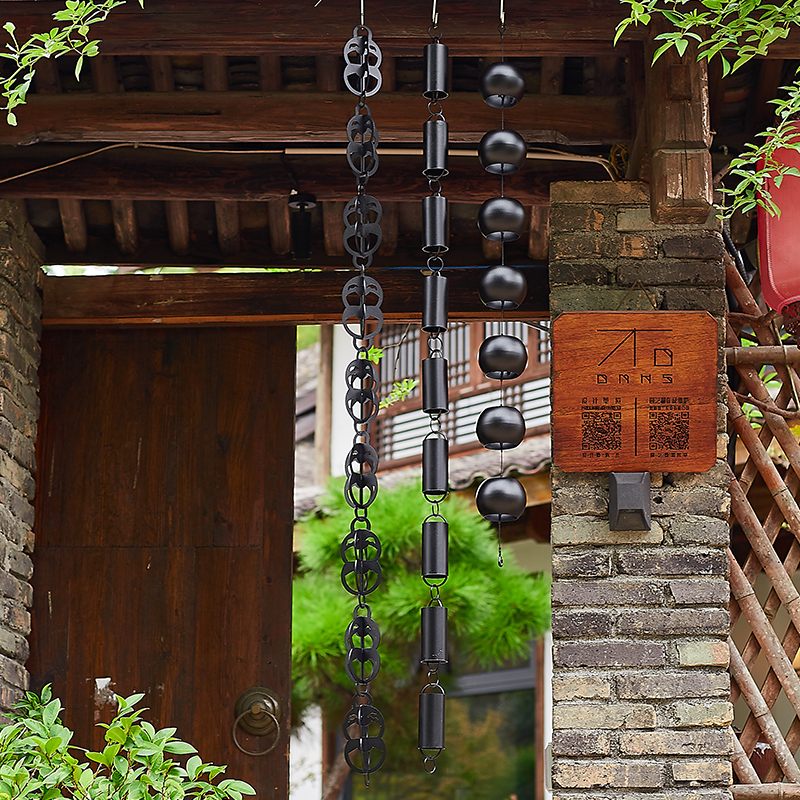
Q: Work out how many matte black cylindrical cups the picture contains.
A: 9